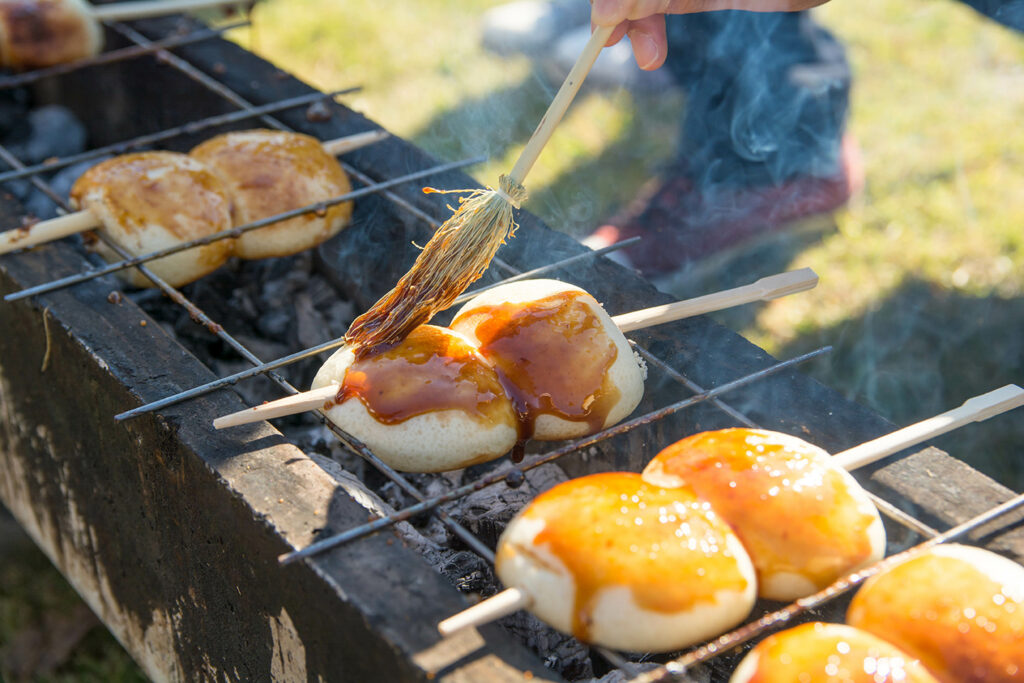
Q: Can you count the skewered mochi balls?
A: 9